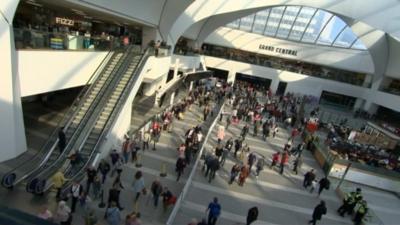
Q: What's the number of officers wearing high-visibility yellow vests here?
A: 3